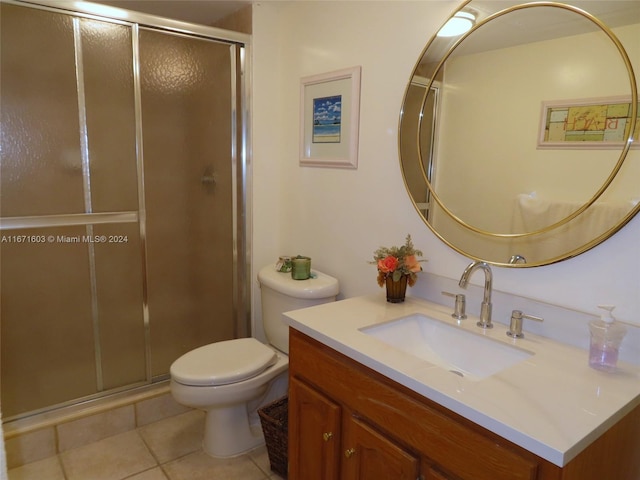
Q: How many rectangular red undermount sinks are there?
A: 0